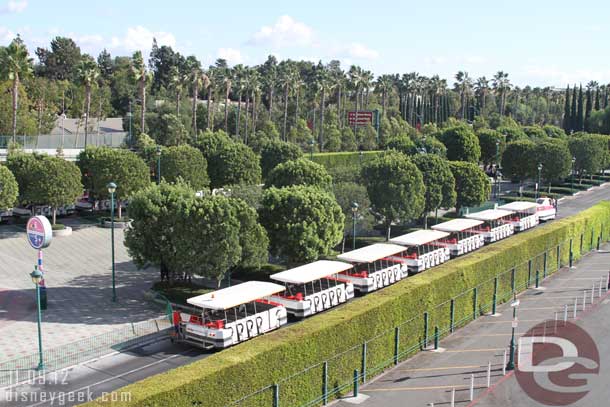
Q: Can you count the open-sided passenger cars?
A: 7